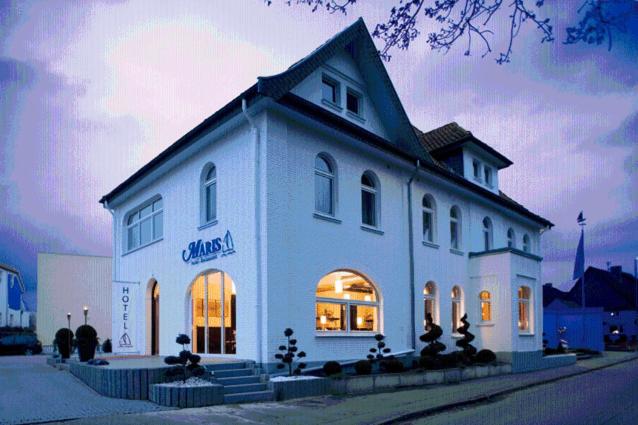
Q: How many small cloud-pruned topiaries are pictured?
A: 3